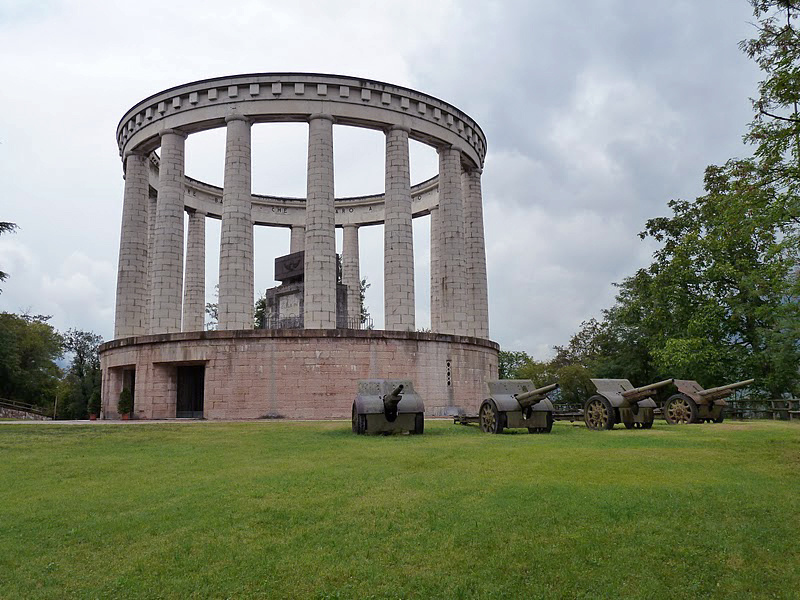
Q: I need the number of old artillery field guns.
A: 4